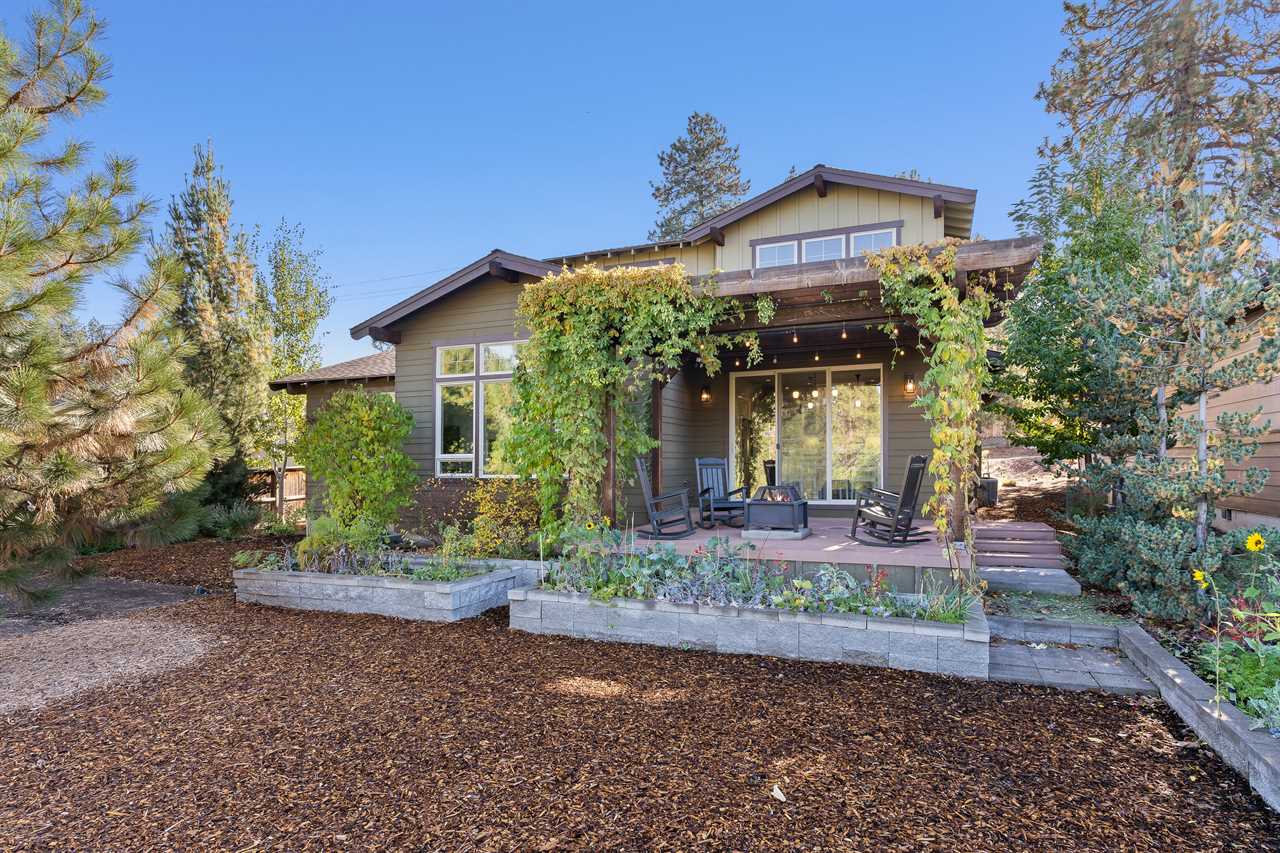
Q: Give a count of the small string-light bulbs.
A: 10